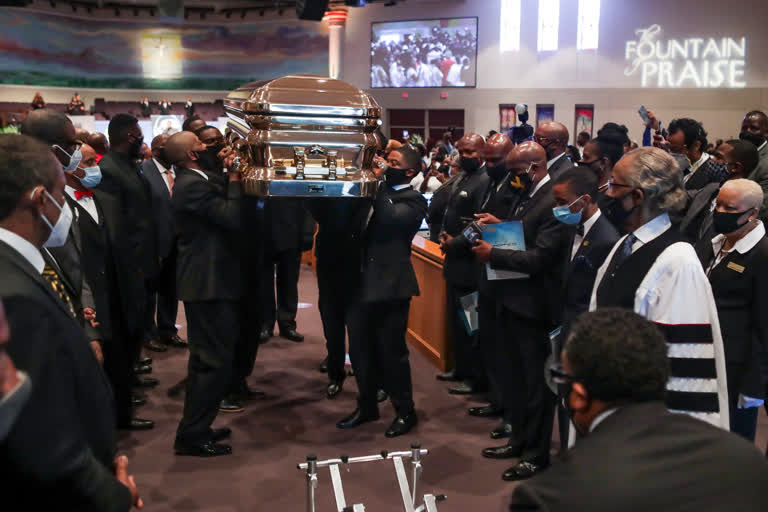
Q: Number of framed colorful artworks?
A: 3